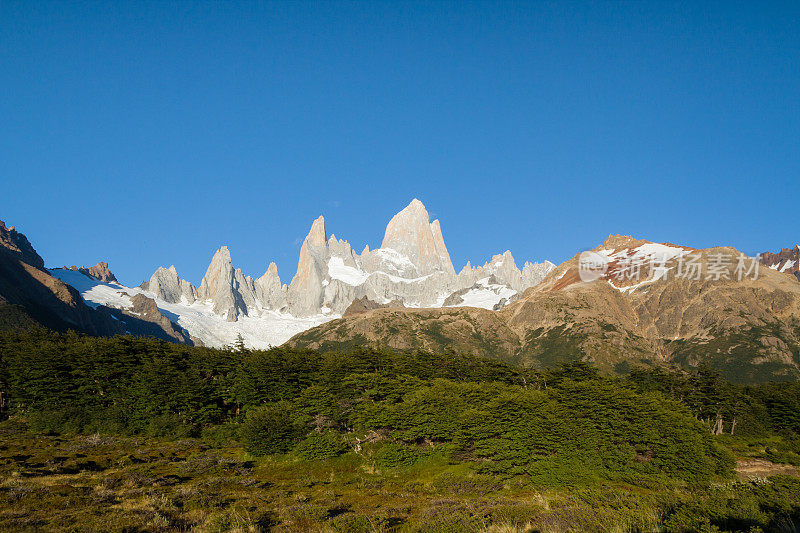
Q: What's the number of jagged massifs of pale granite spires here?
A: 1